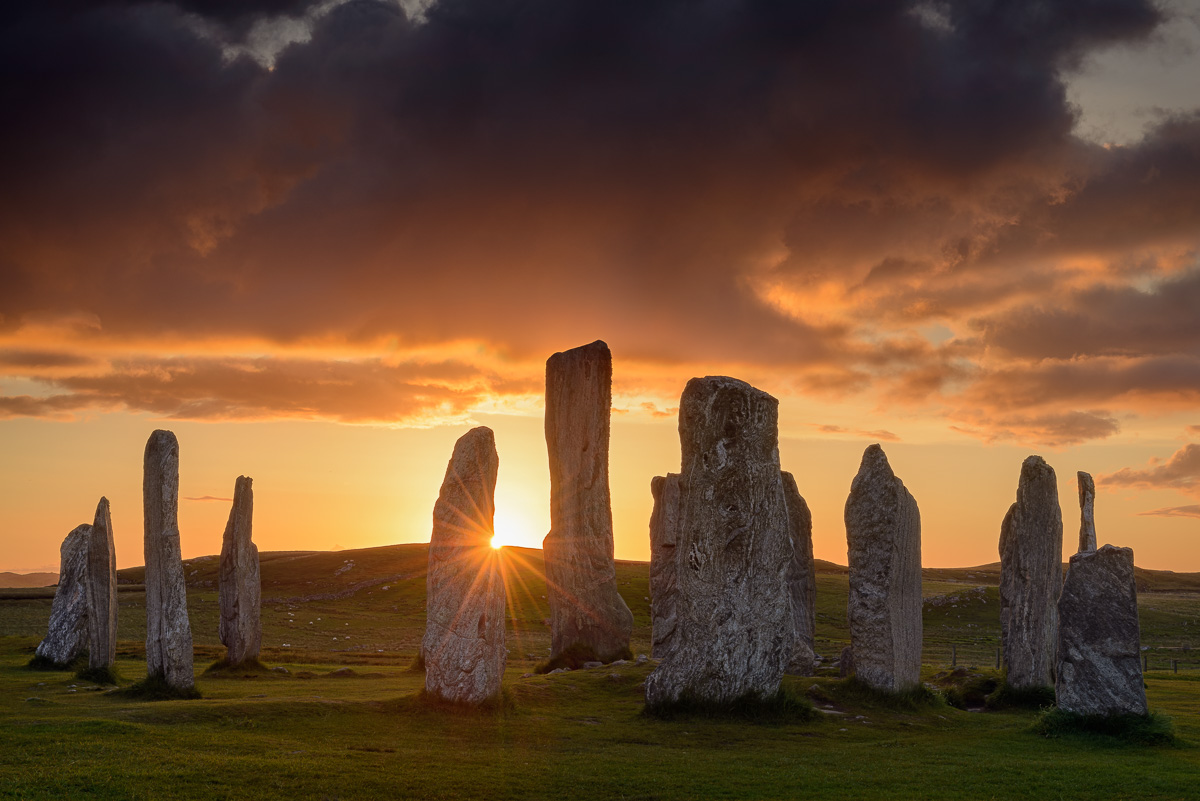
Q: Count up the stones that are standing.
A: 13